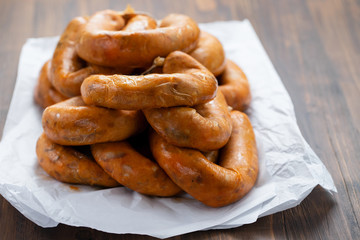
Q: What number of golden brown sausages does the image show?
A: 11